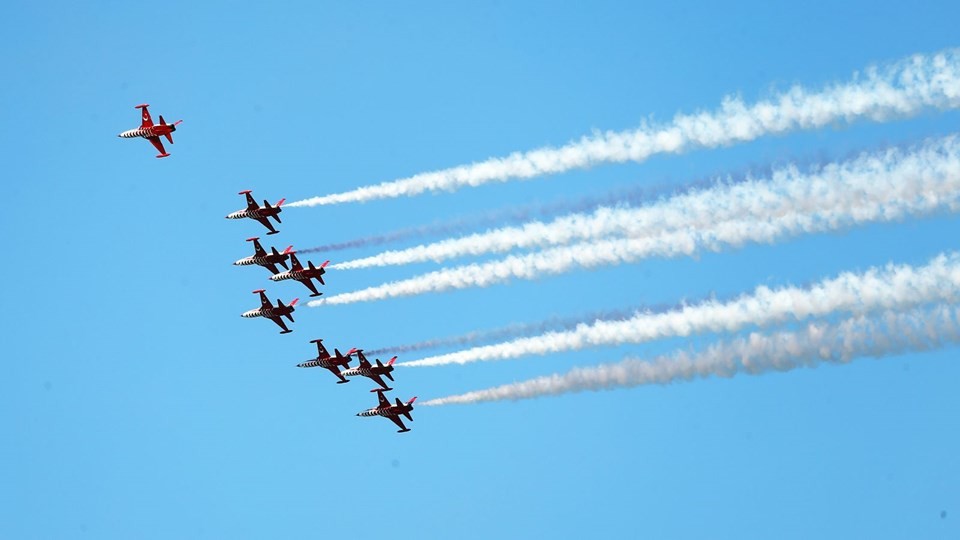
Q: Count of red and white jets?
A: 8